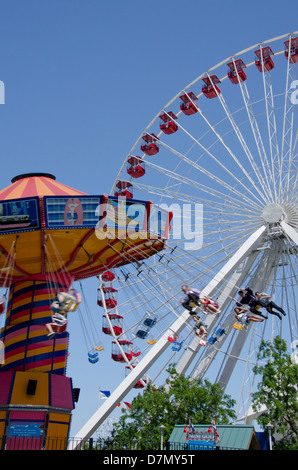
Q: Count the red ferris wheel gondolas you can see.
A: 14